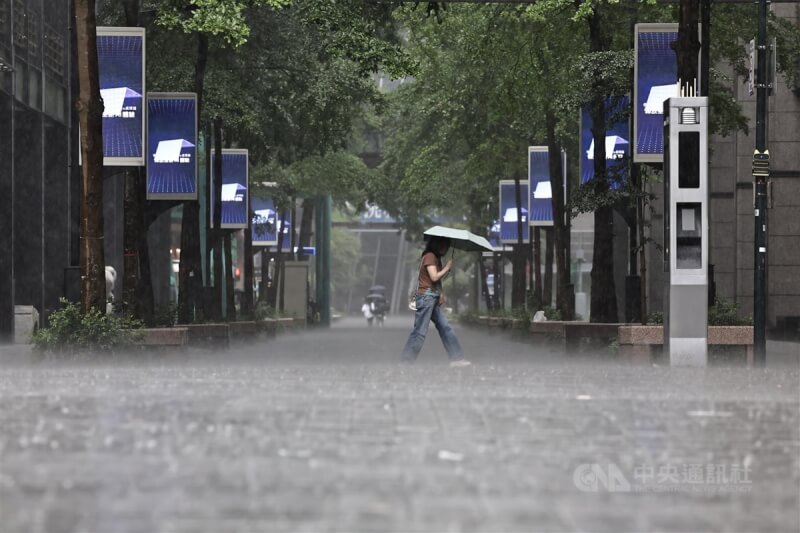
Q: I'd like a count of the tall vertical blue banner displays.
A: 10